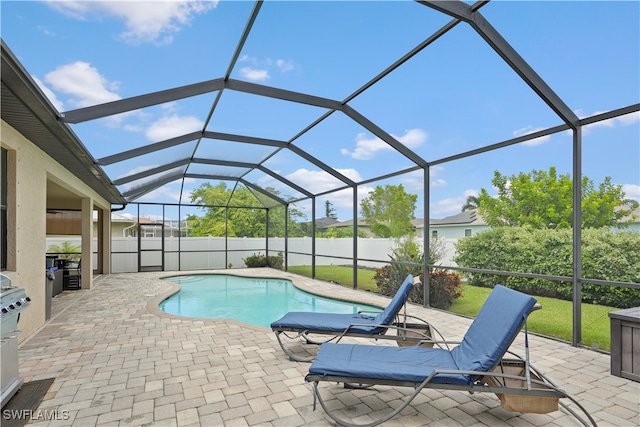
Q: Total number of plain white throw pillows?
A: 0